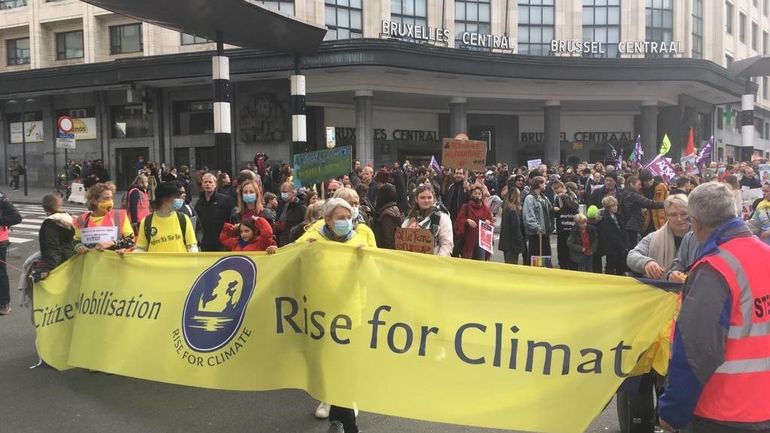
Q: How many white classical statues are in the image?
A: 0